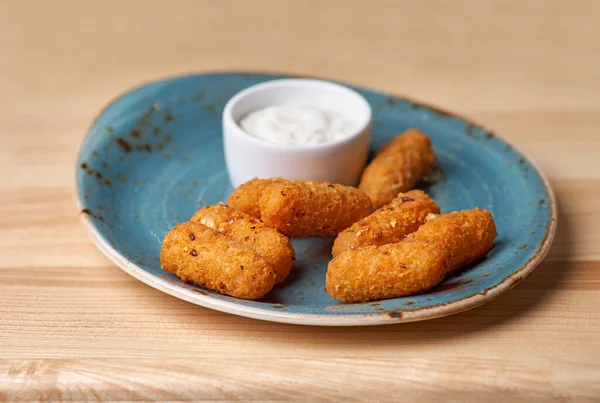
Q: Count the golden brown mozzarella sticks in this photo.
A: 8